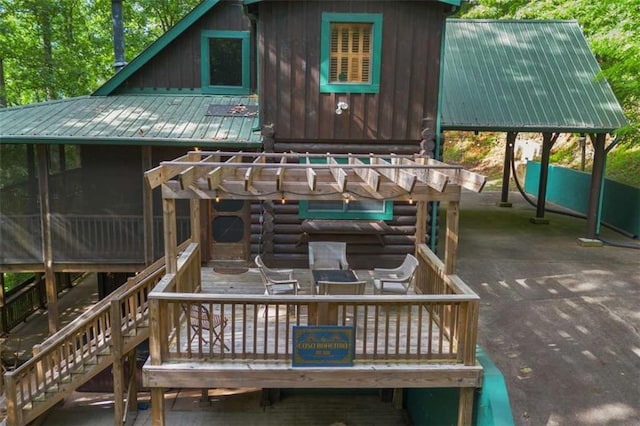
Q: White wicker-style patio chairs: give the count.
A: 4